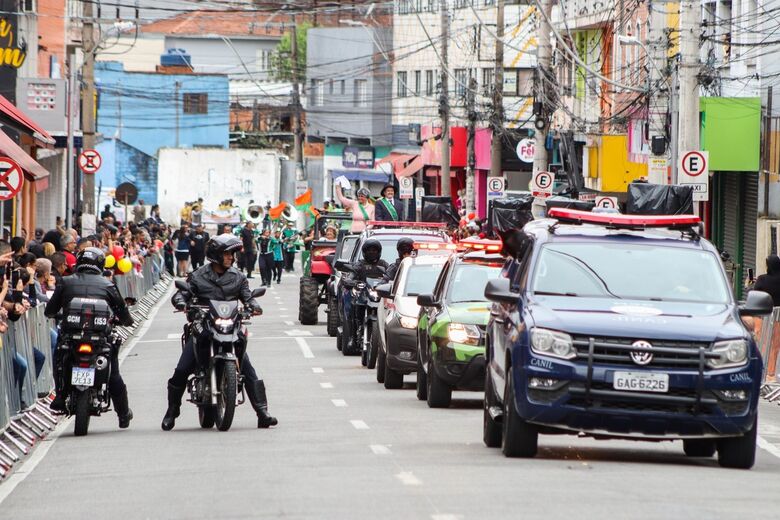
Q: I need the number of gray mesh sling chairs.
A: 0